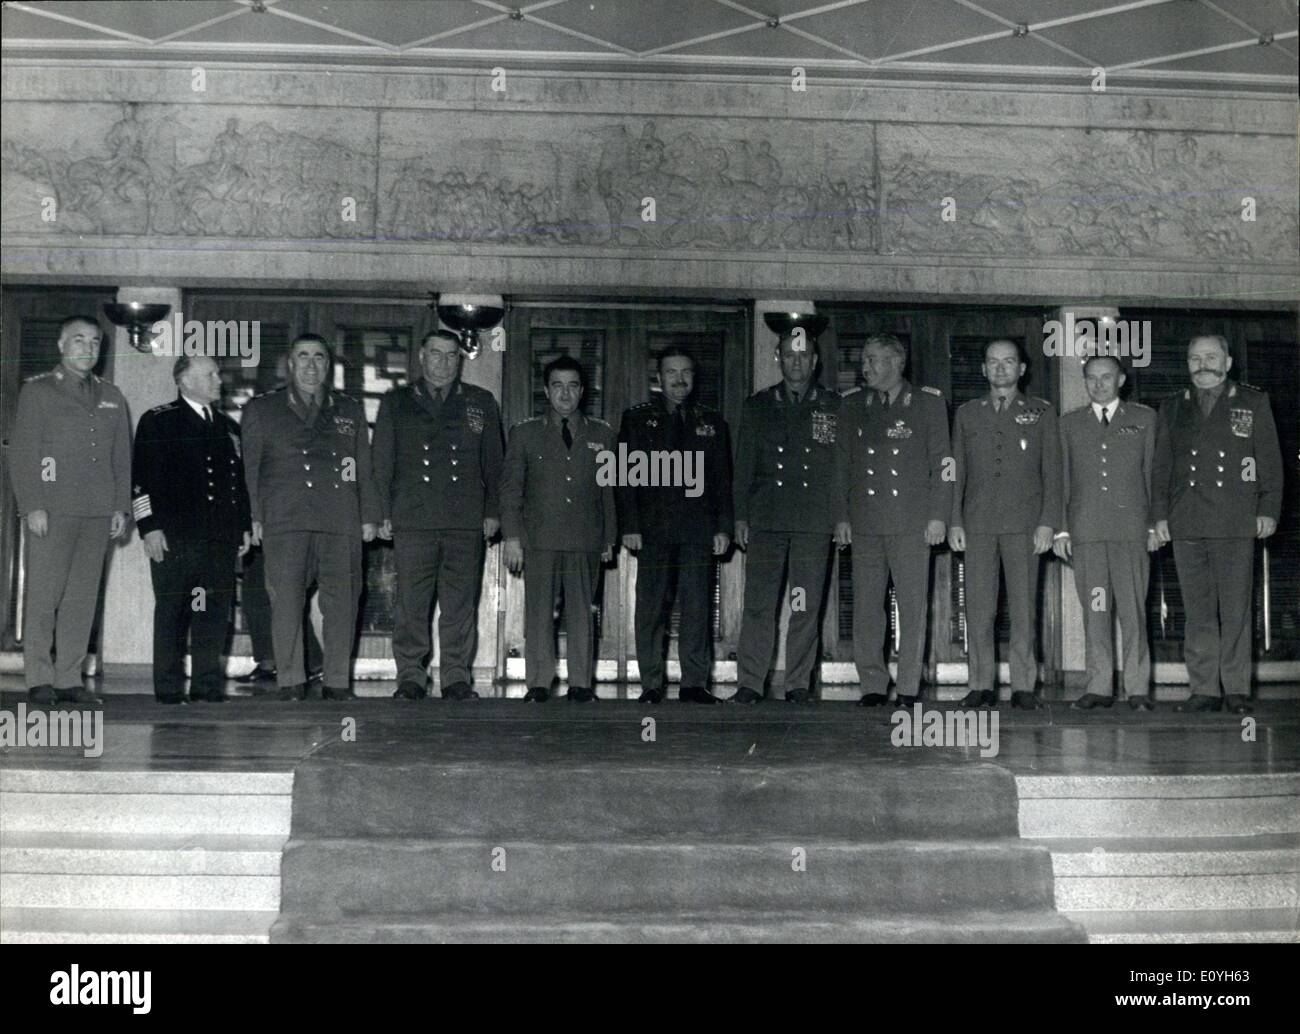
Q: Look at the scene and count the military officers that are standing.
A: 11